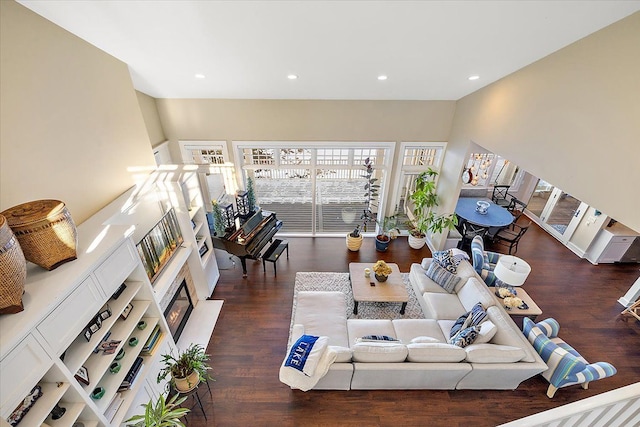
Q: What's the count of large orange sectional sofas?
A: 0